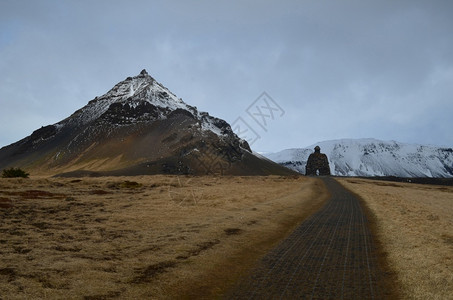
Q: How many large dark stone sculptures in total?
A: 1